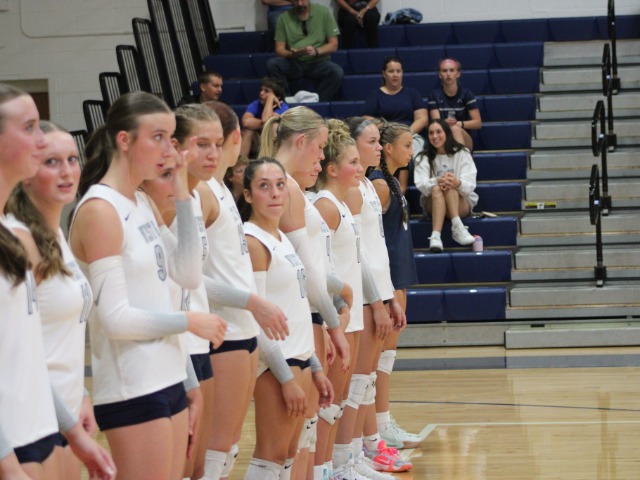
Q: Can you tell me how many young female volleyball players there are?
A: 12